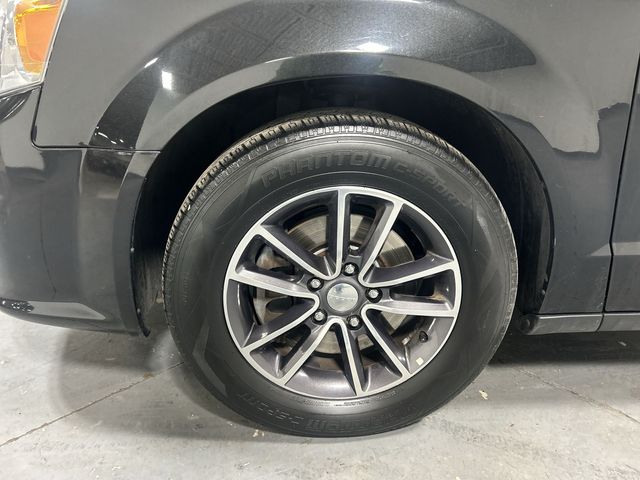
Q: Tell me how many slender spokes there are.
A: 10